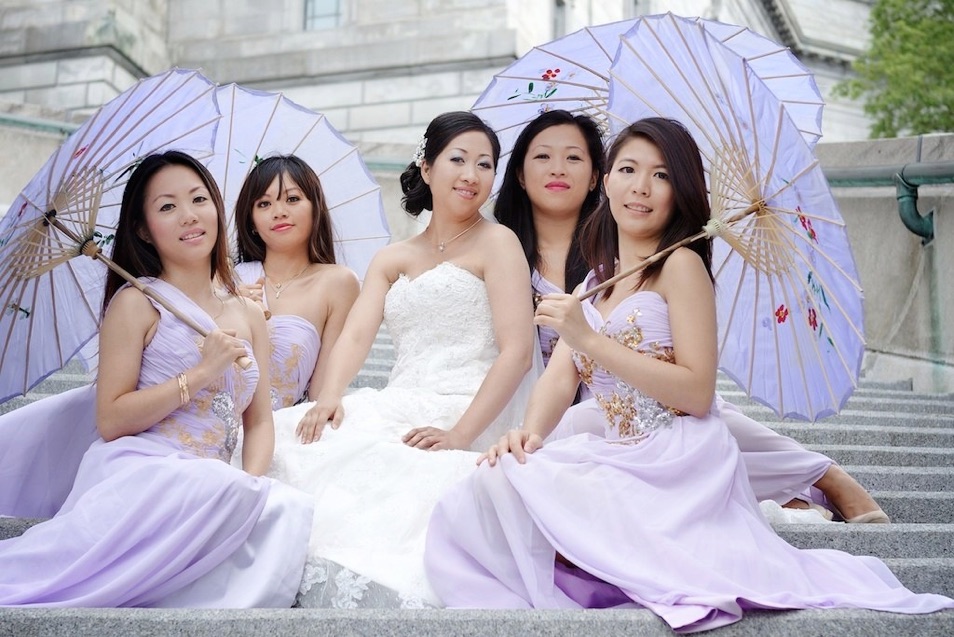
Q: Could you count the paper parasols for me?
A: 4